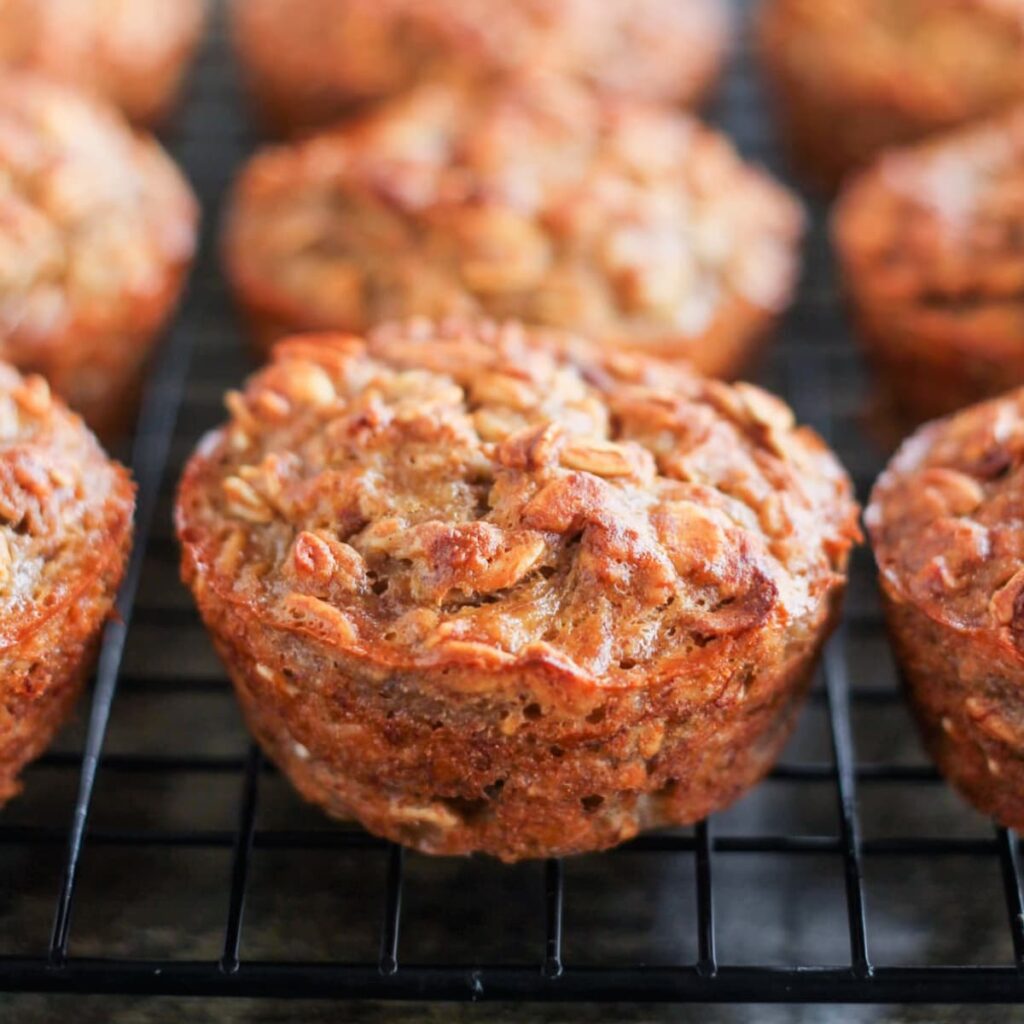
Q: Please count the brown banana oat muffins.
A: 9